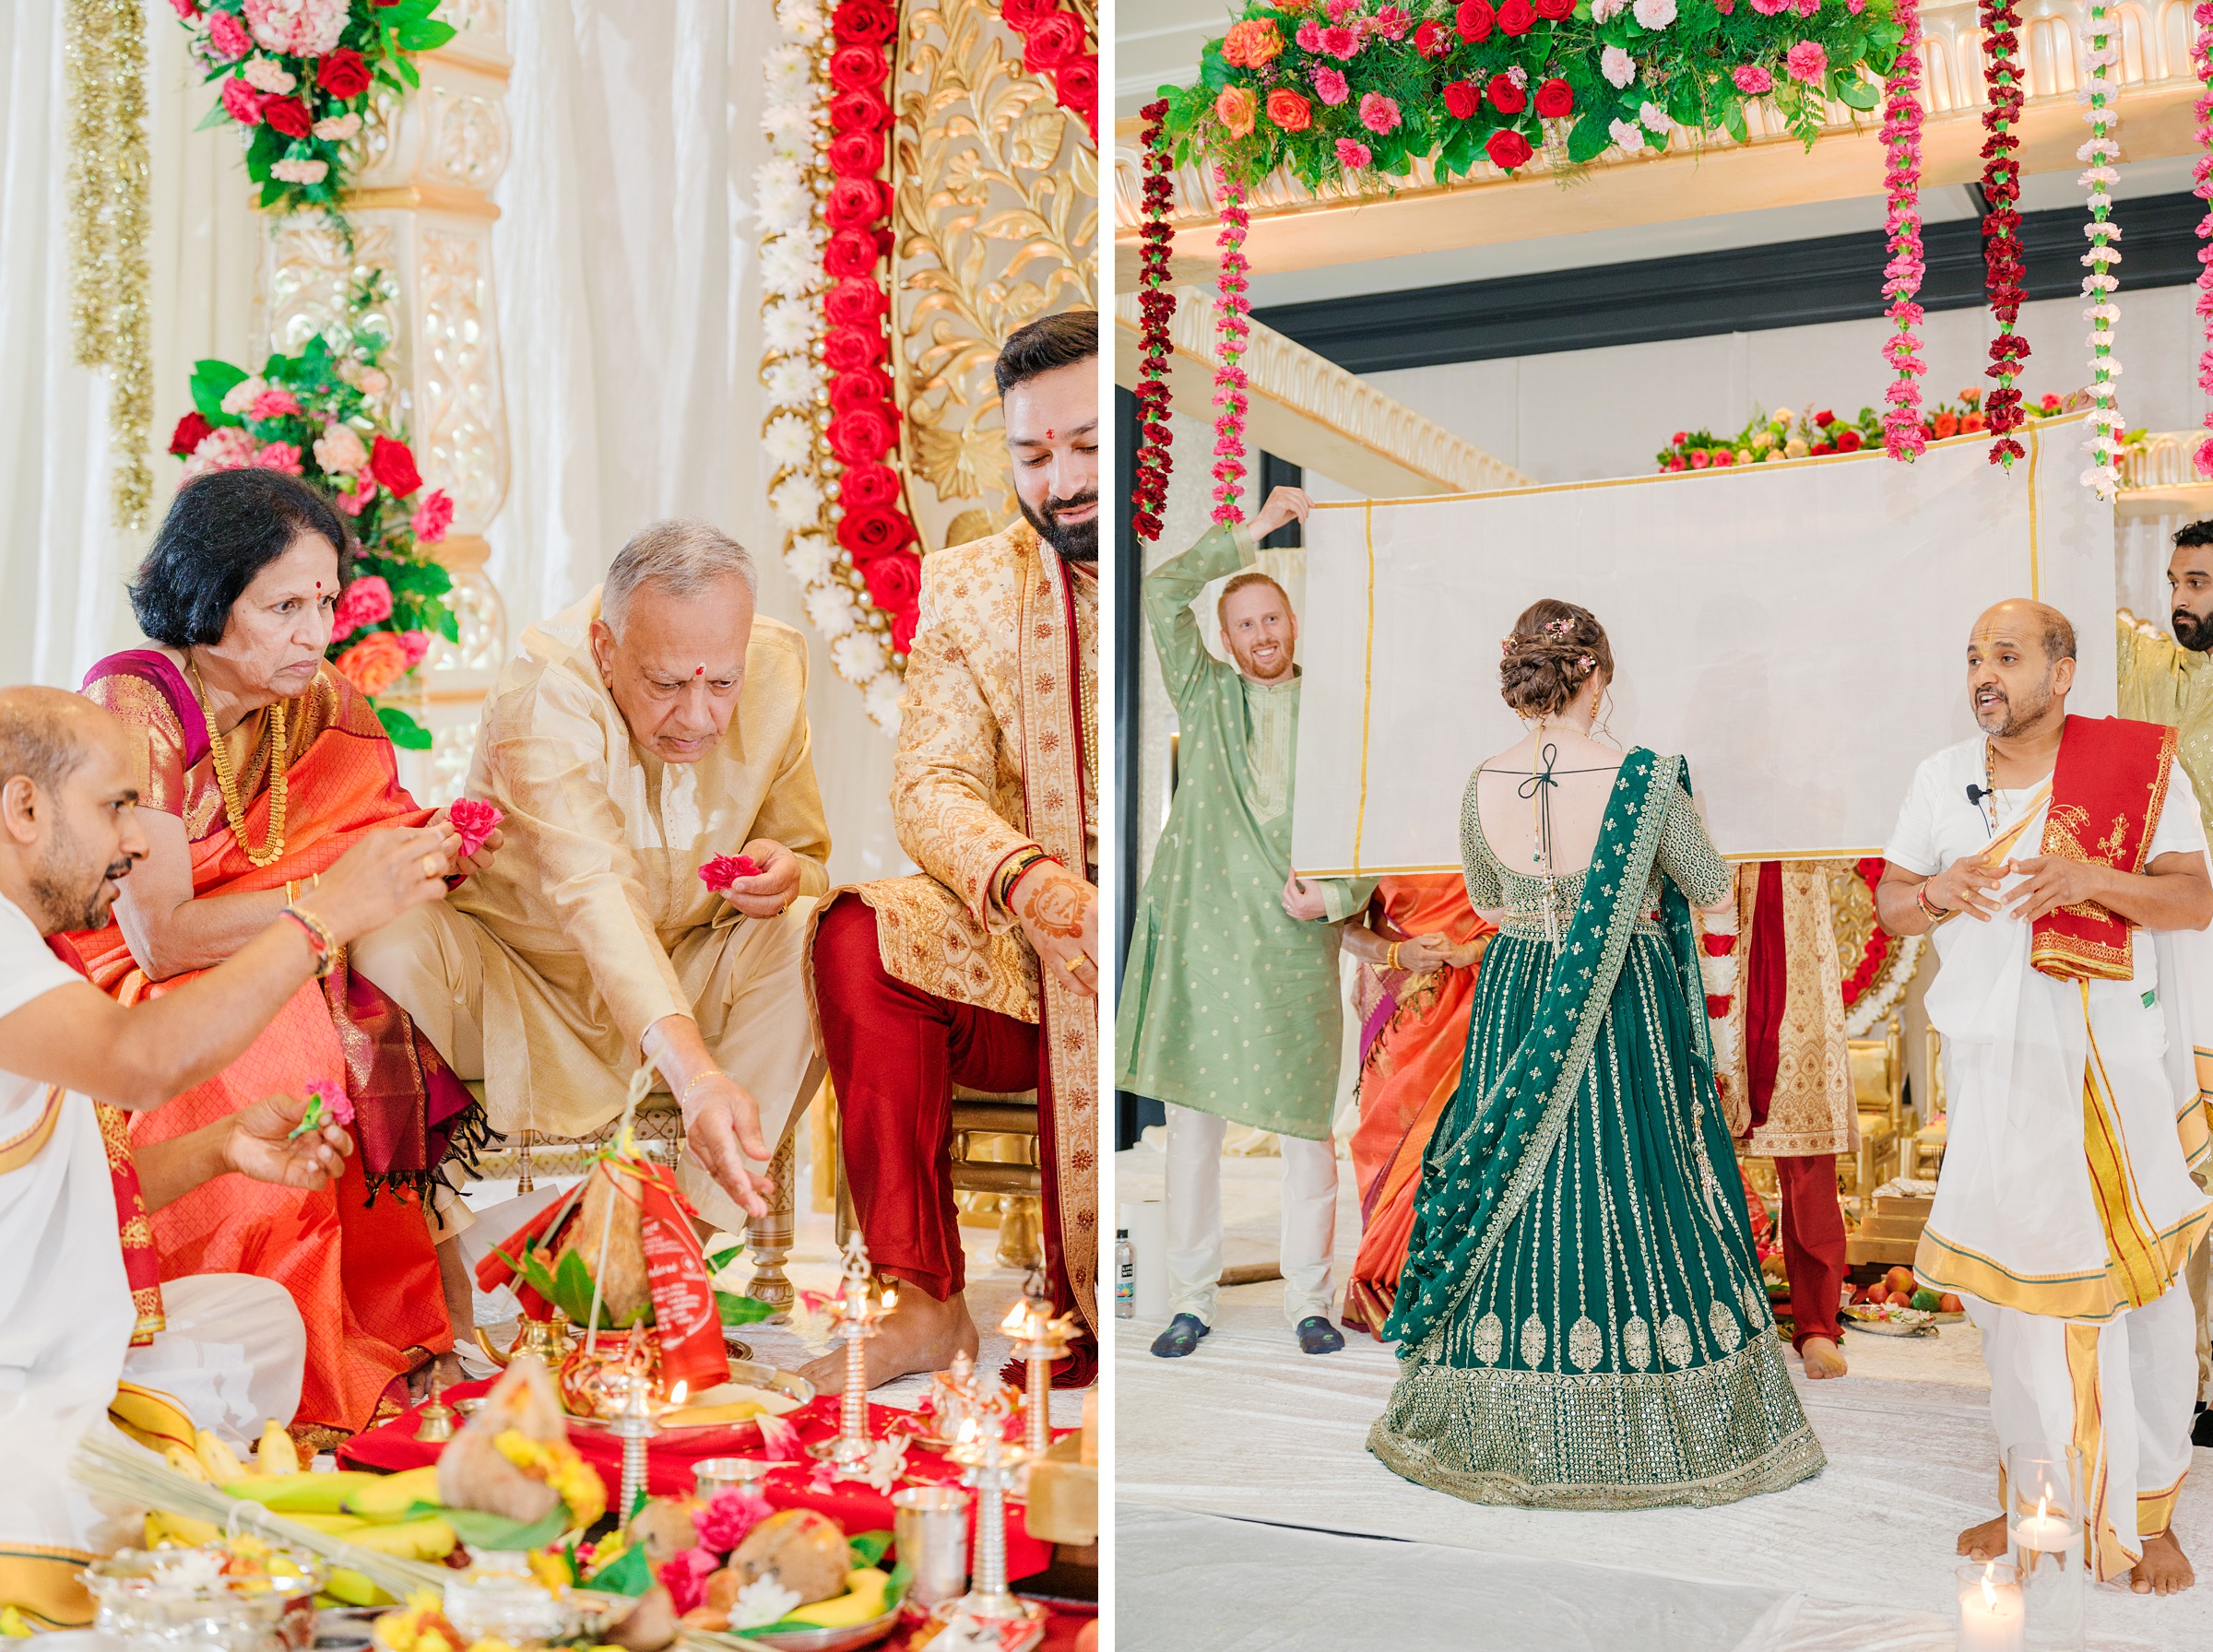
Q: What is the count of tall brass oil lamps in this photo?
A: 4